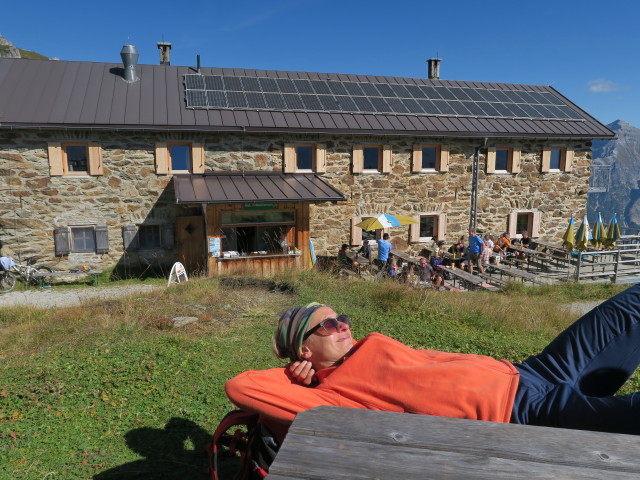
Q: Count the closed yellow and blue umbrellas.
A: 4